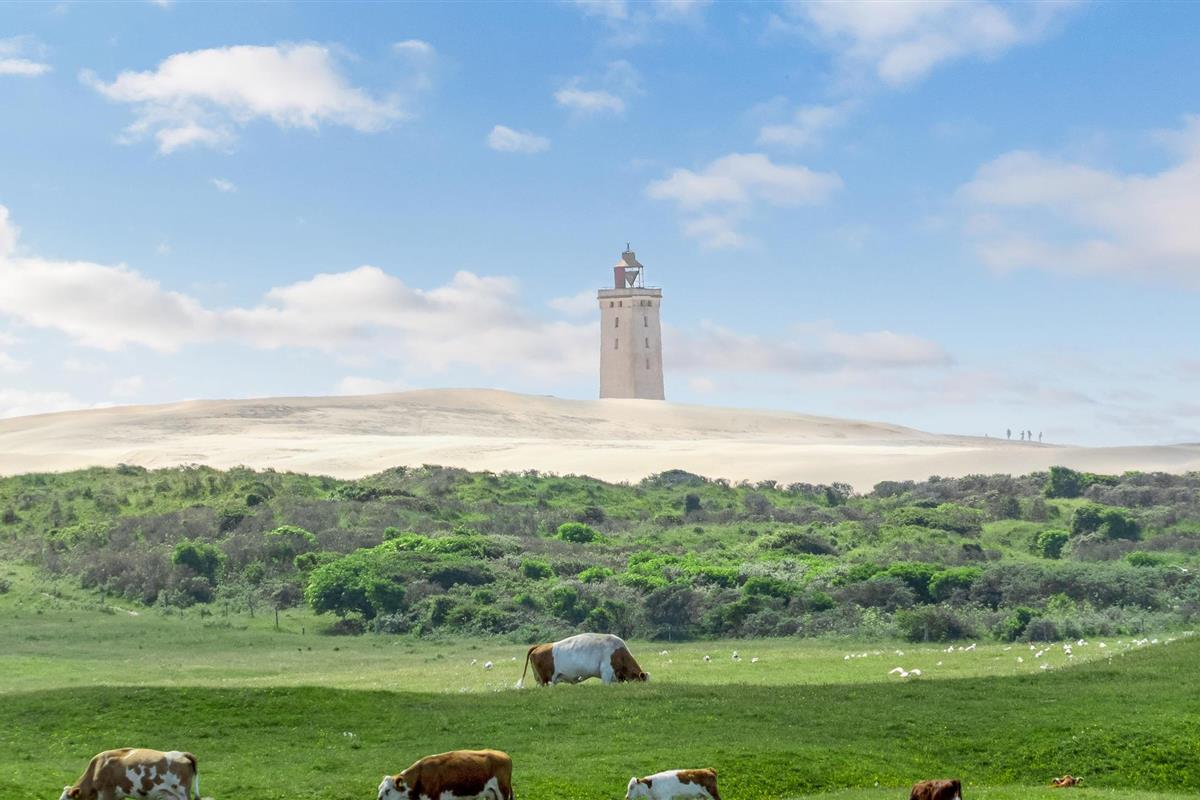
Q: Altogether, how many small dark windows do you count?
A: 9